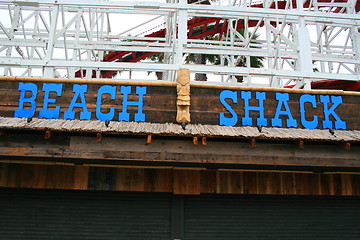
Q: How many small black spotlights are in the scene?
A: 5